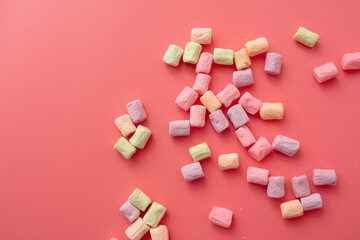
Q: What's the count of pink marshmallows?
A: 12